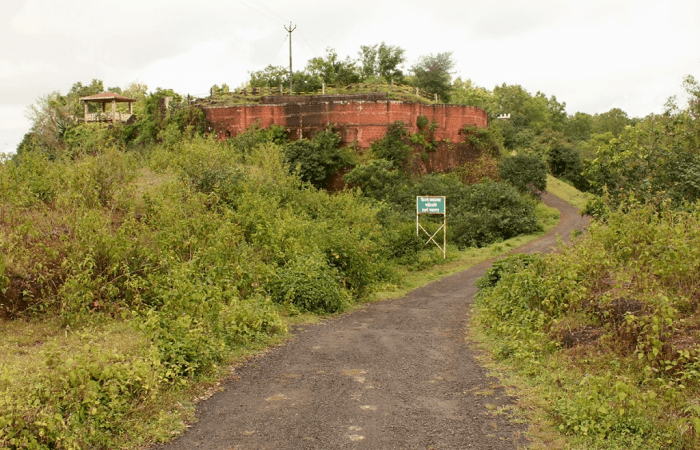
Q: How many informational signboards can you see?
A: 1